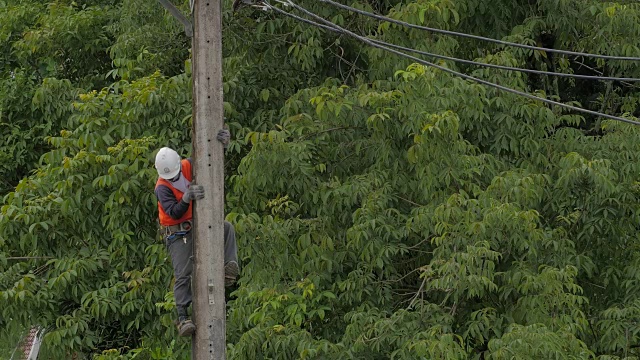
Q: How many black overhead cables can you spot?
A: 3